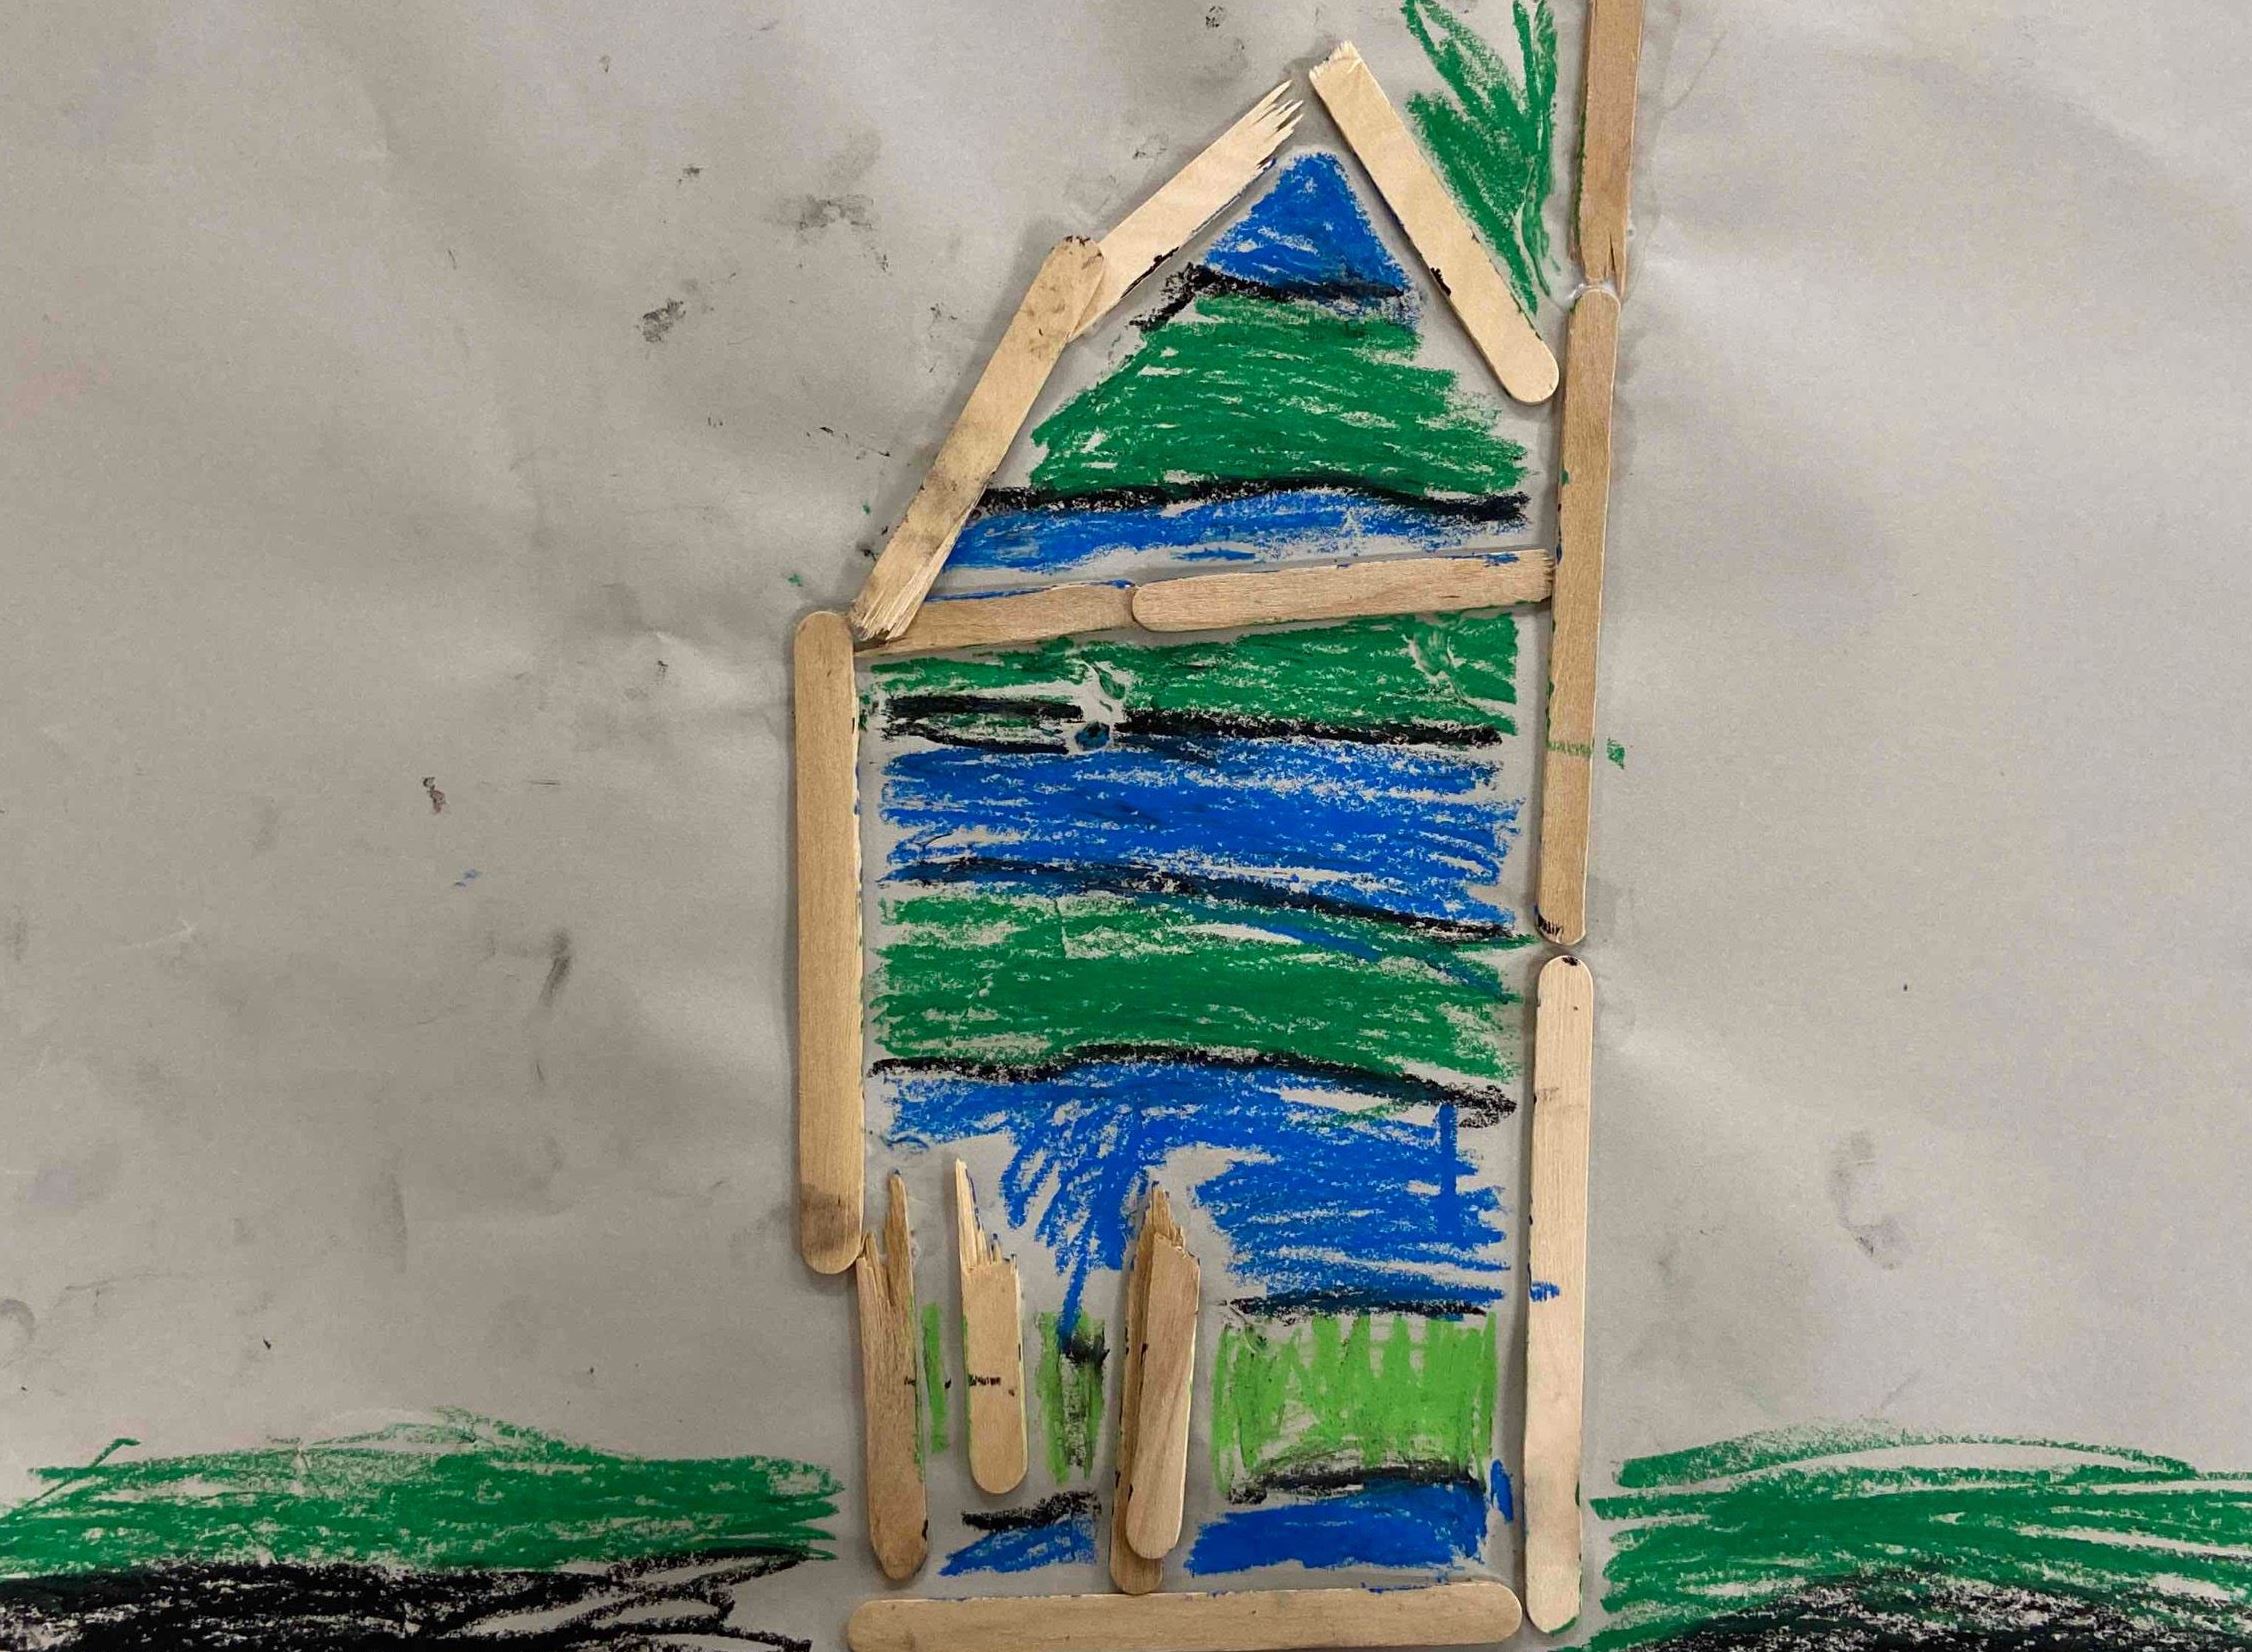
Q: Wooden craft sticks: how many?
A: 14